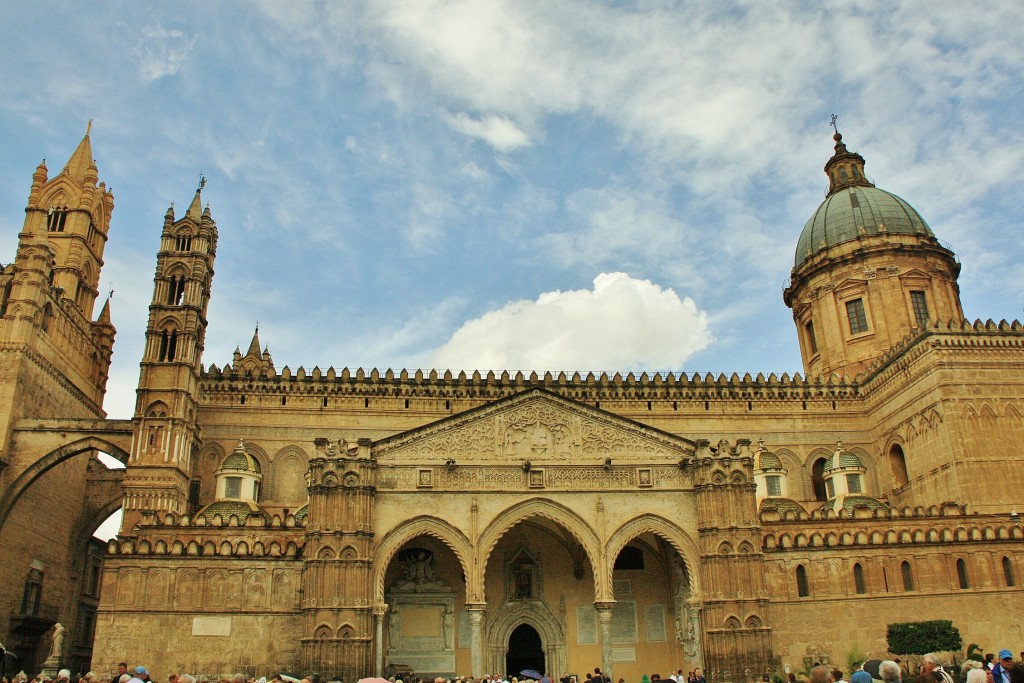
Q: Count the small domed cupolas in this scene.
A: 3